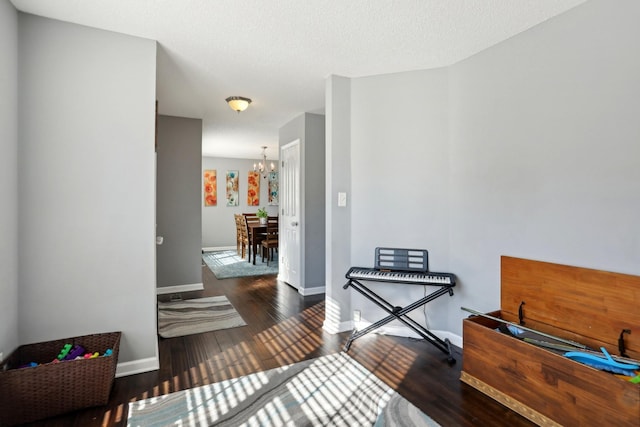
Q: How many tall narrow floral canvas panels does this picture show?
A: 4